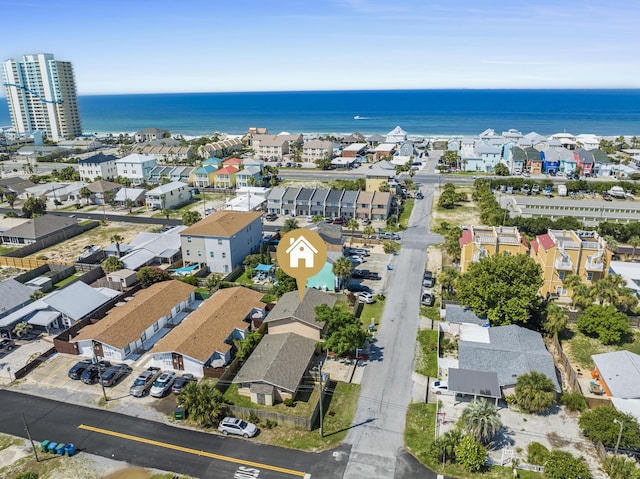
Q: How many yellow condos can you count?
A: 2